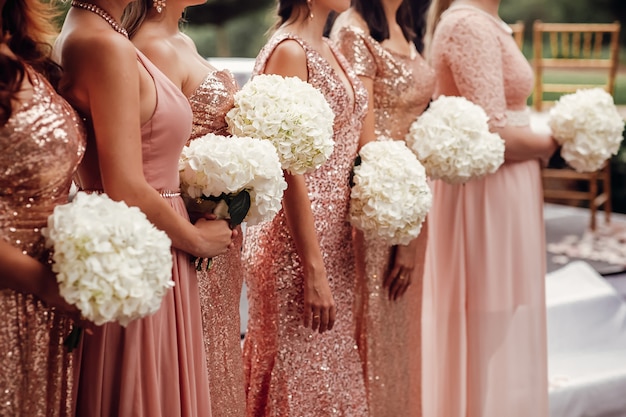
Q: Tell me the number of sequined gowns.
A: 4